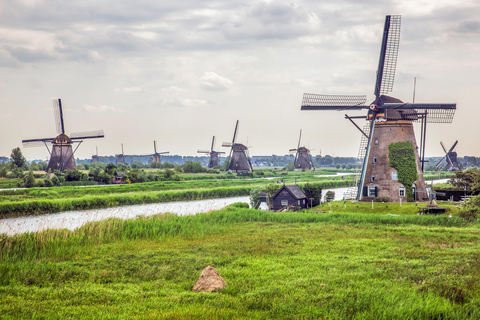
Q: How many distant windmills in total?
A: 8